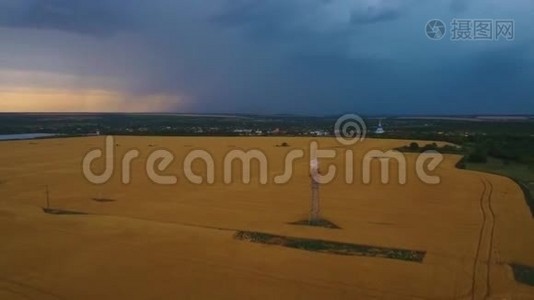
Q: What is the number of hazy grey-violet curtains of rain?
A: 1